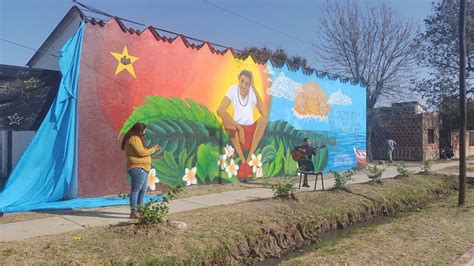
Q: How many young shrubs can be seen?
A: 6